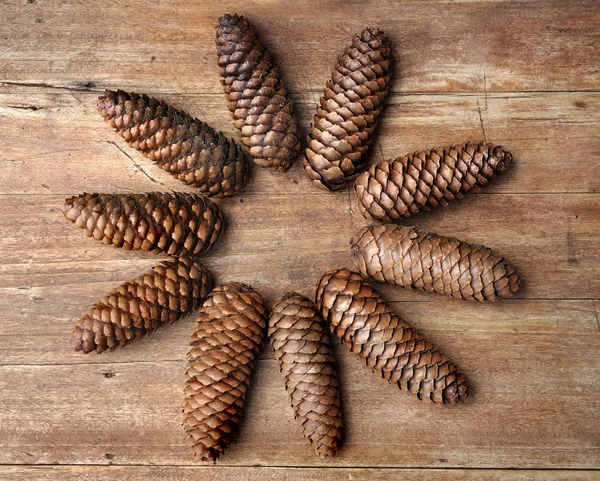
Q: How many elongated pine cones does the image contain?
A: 10